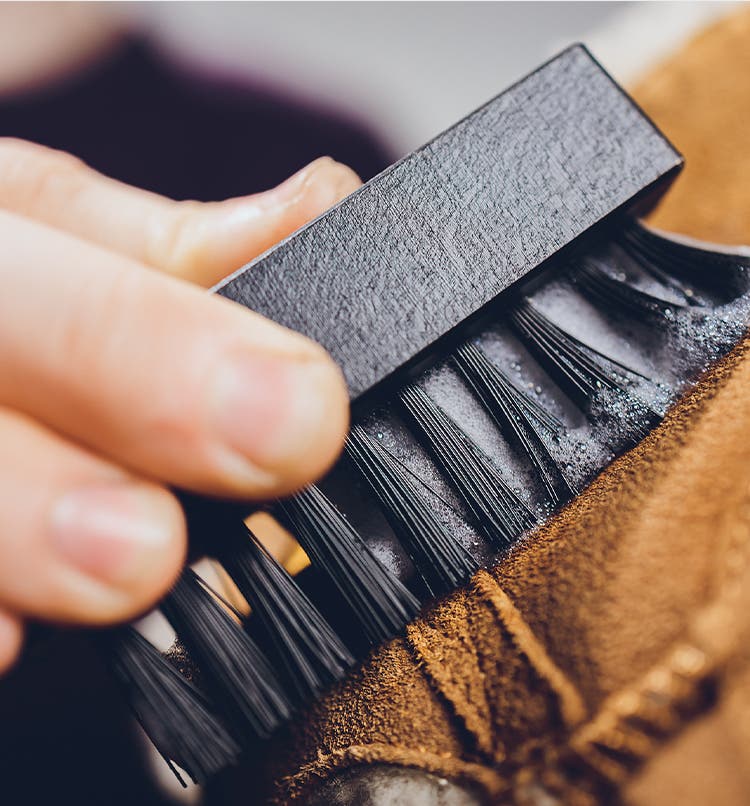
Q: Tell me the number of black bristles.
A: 10